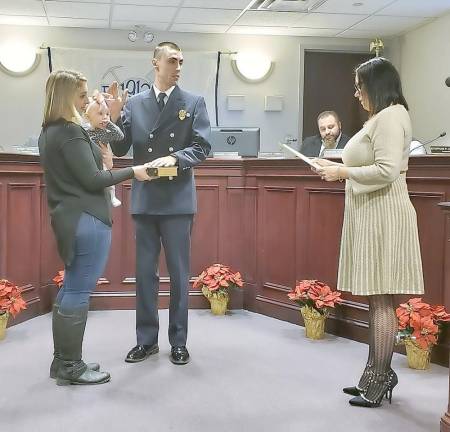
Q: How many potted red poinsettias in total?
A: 5